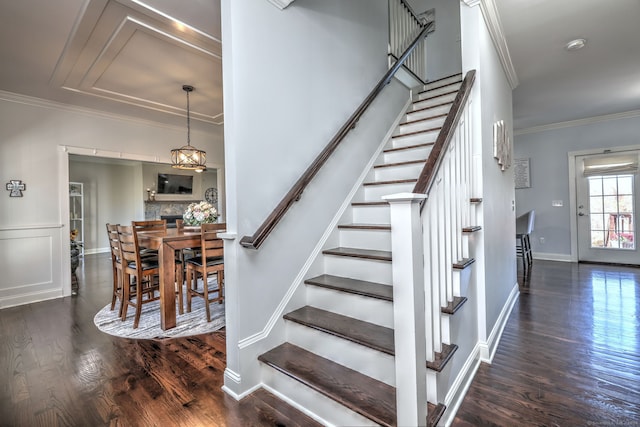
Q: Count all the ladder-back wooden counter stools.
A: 5